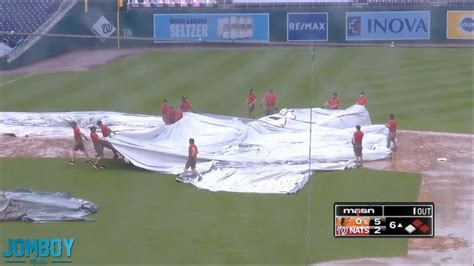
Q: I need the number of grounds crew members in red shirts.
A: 13